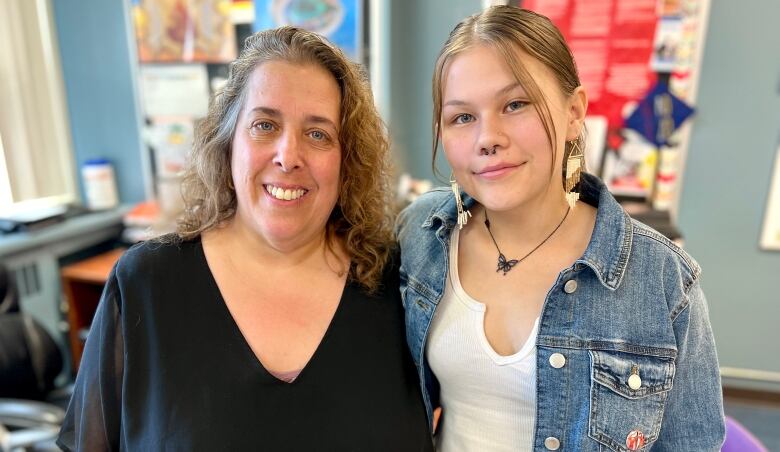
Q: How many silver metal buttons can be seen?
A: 4